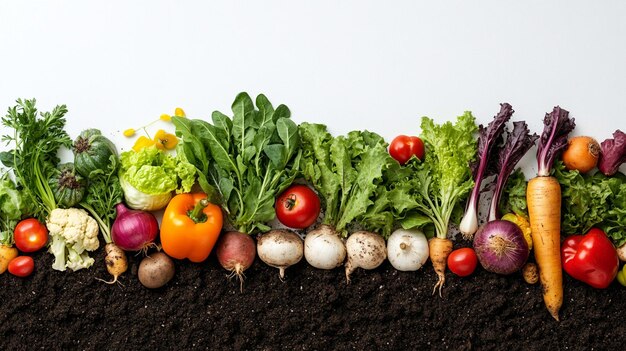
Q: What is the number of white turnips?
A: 3